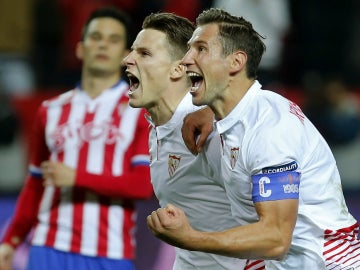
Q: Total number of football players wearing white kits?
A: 2